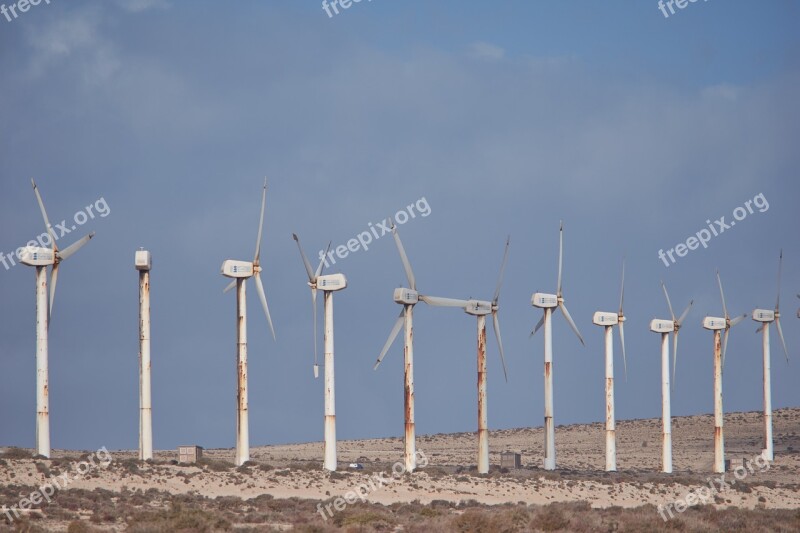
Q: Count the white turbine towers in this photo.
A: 11